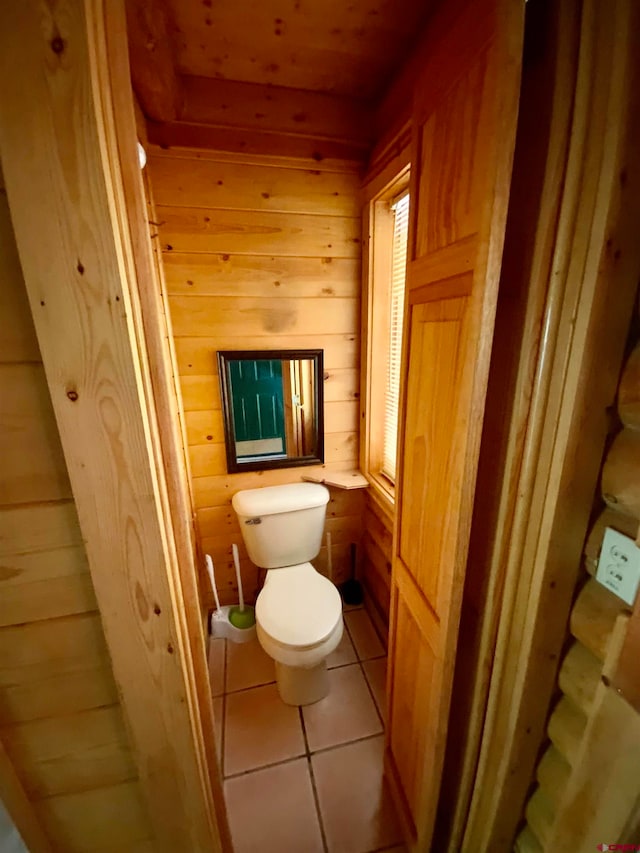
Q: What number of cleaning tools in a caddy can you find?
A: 2